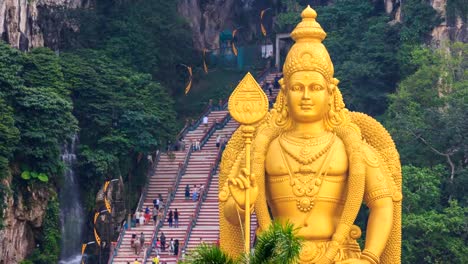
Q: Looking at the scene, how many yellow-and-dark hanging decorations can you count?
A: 7